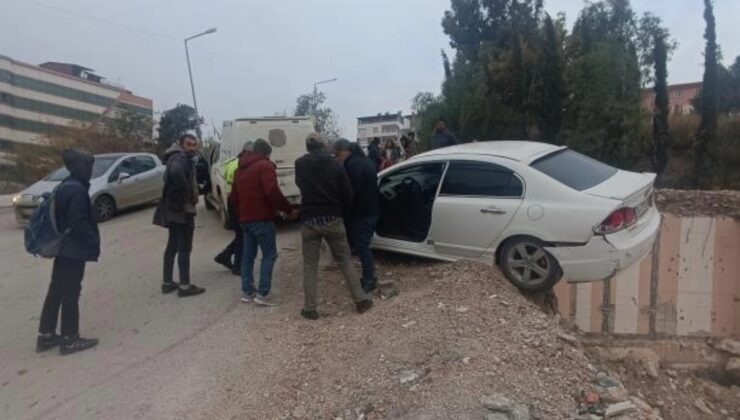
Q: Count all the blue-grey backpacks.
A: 1